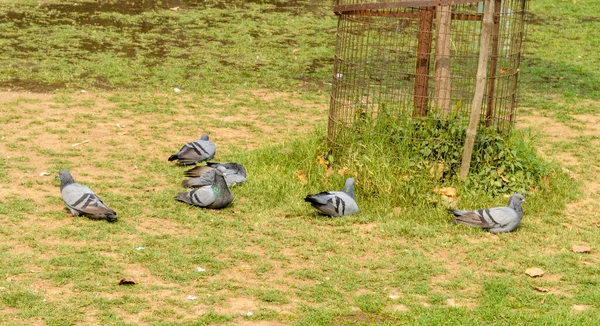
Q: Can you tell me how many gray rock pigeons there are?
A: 6